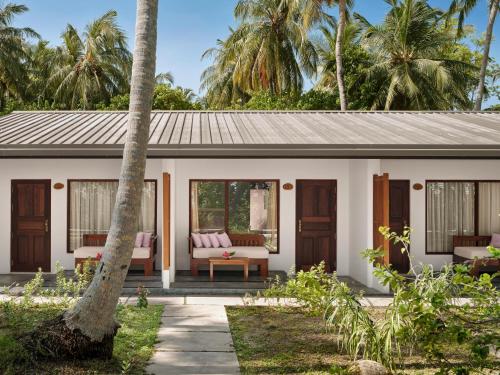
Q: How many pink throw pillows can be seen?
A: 7